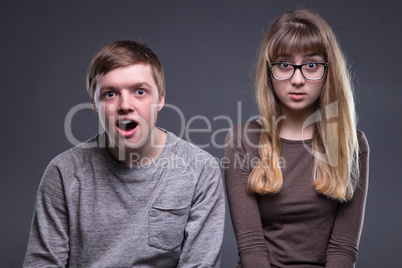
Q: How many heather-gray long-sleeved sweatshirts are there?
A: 1